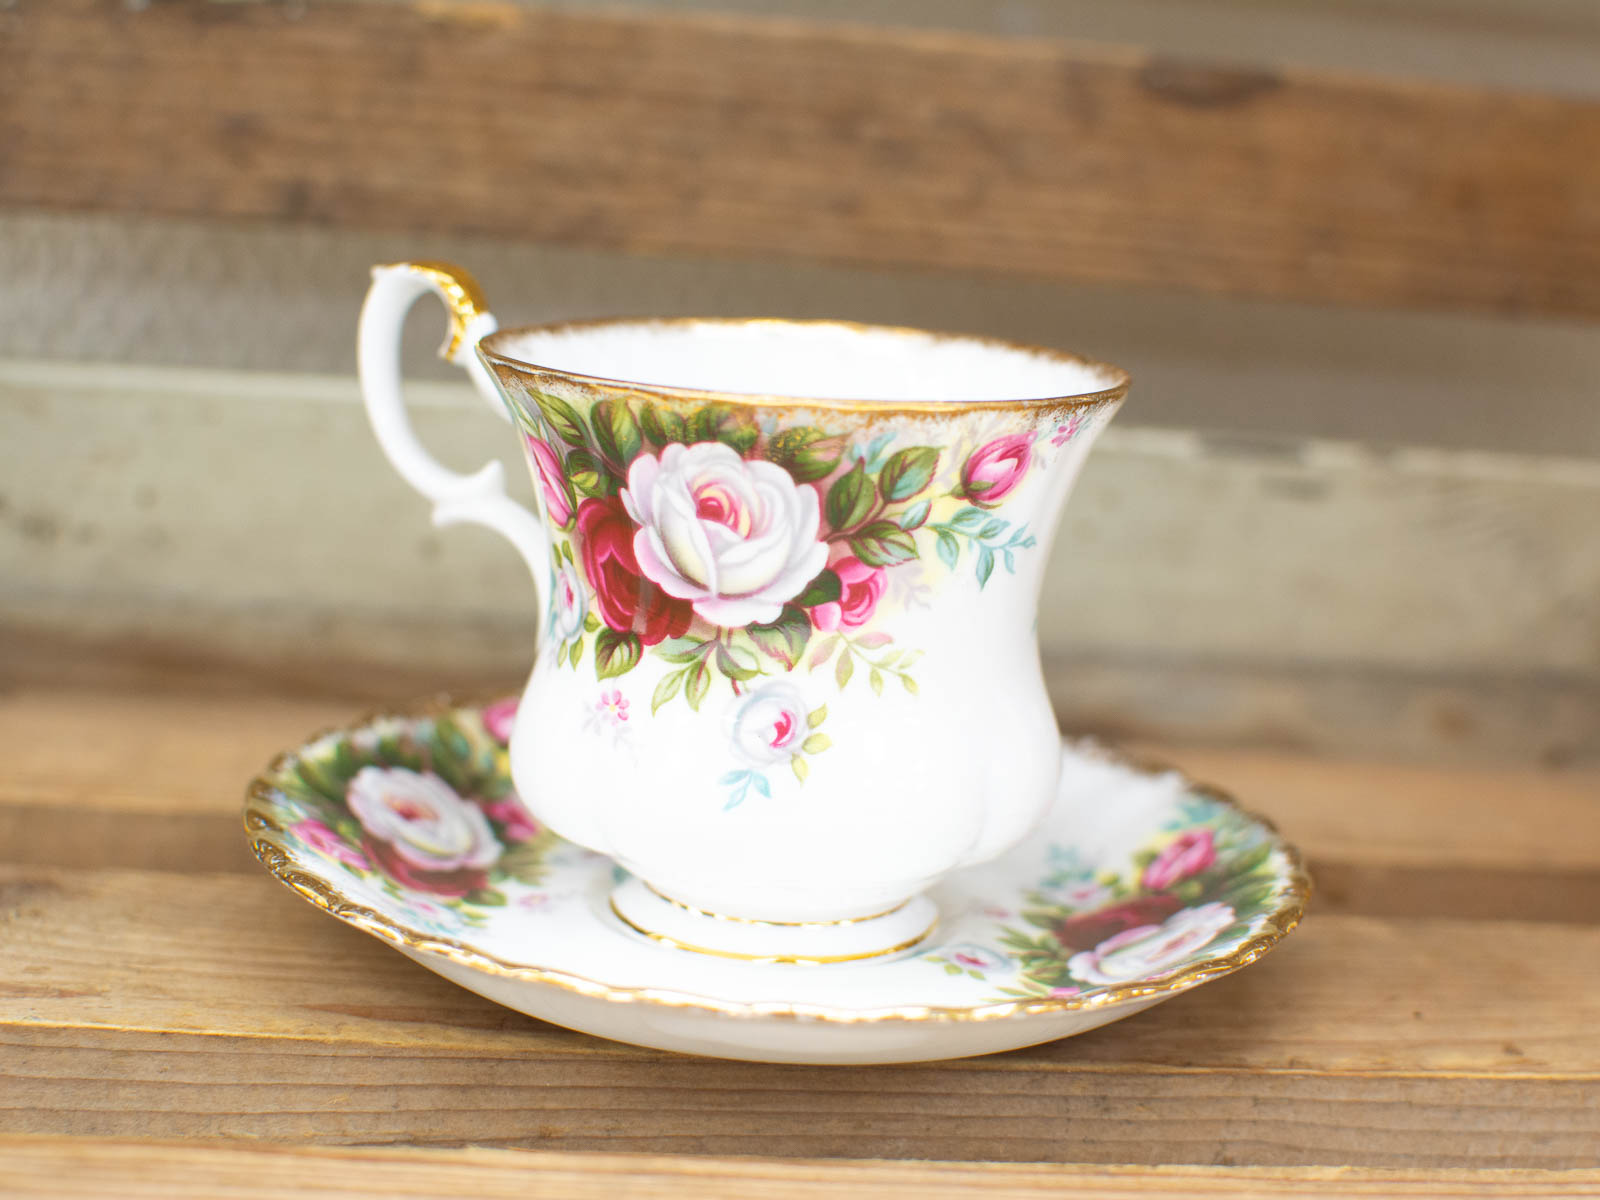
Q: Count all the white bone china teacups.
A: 1